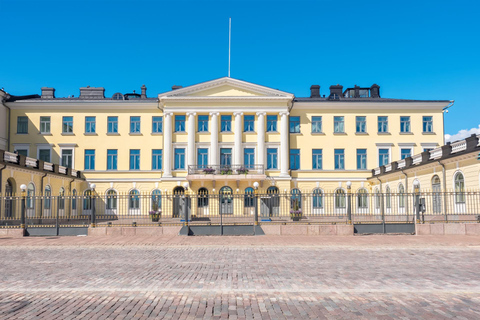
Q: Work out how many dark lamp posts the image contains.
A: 6